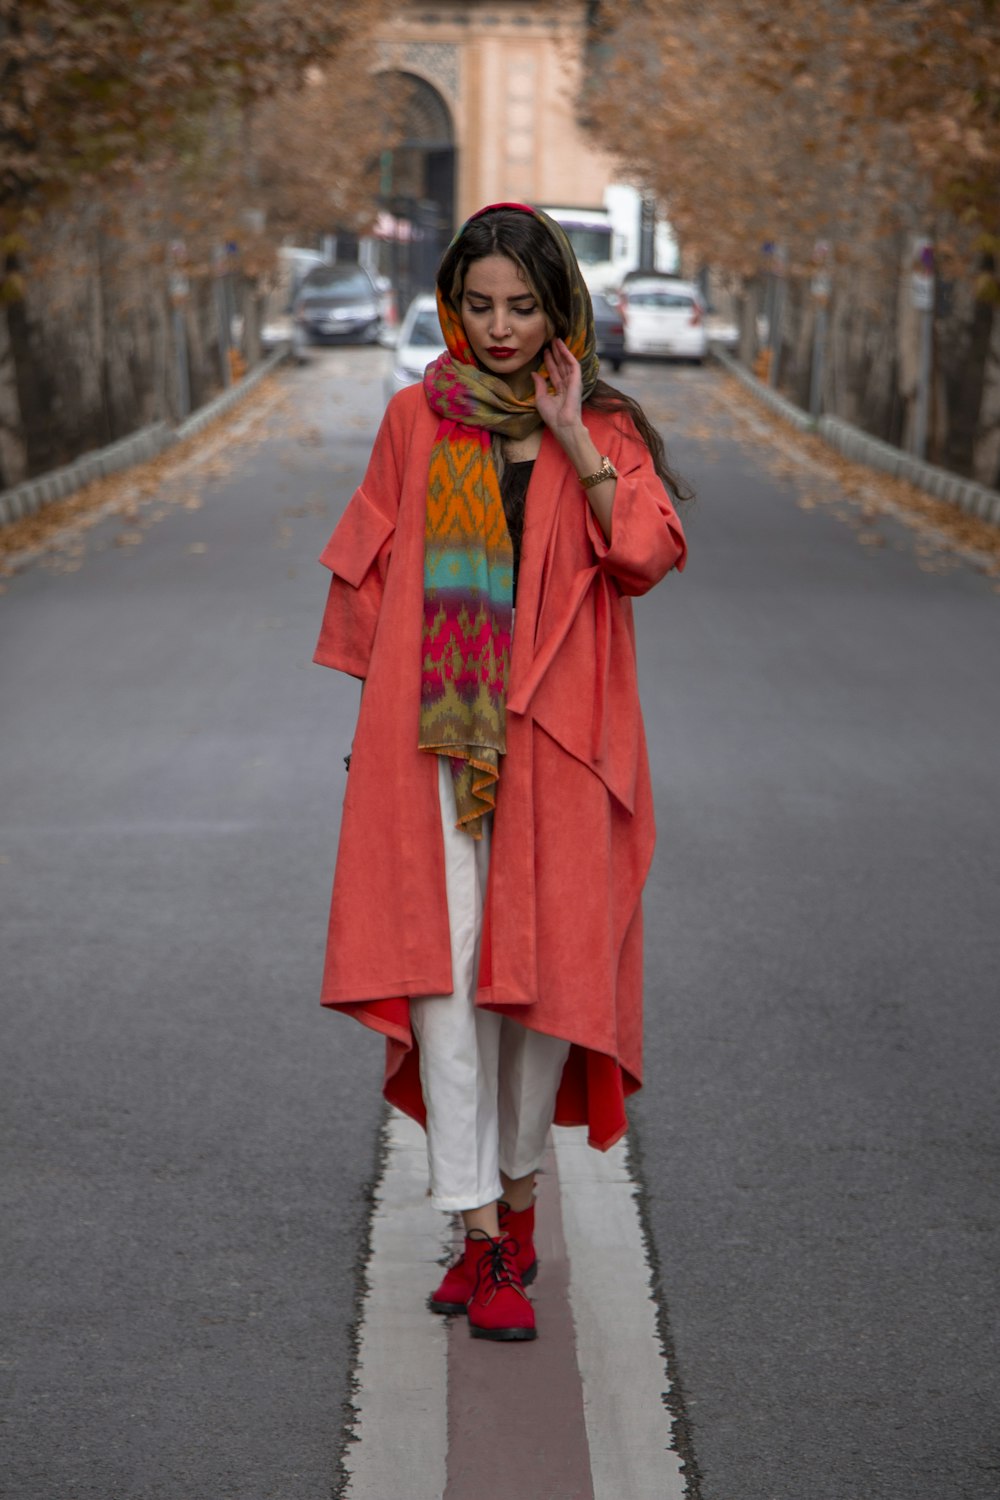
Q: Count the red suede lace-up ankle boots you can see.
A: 2